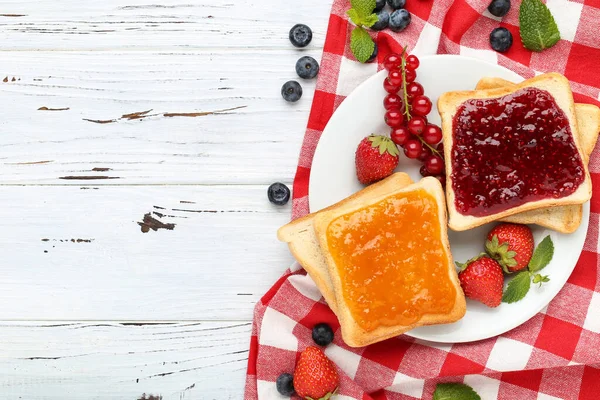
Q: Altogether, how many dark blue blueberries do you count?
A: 13